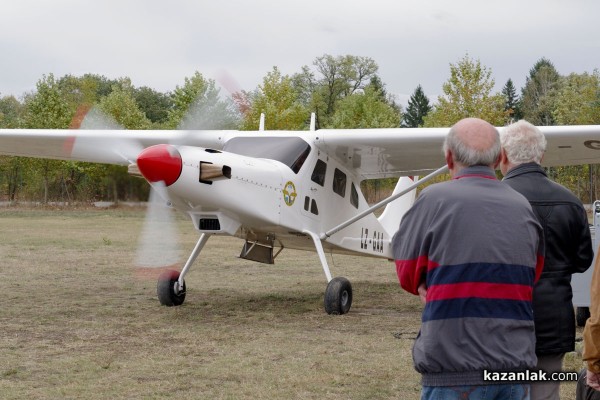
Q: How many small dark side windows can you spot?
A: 5